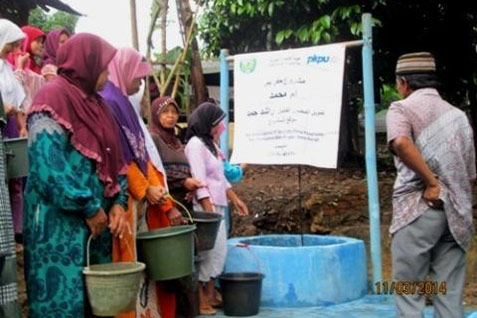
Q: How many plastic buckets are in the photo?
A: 5